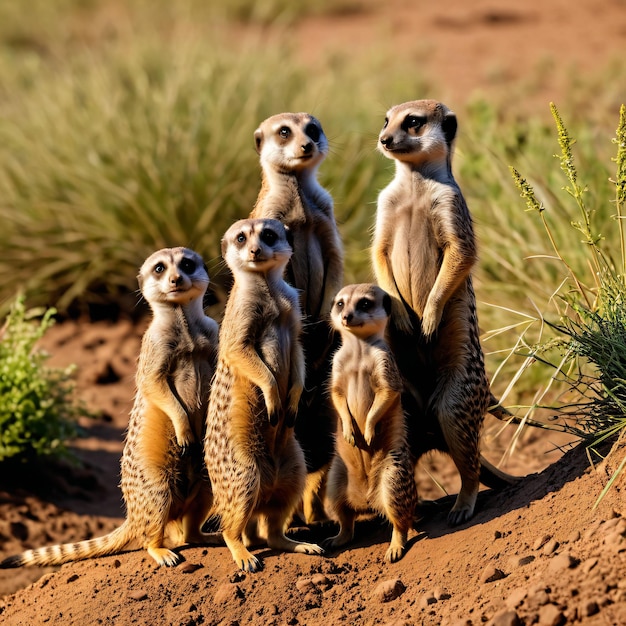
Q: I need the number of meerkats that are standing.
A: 5